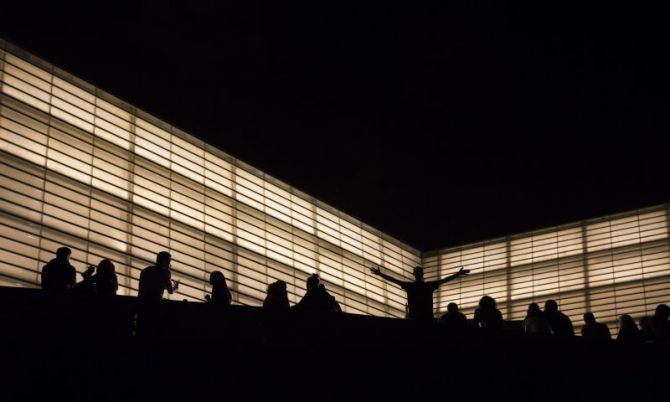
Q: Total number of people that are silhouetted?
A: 14